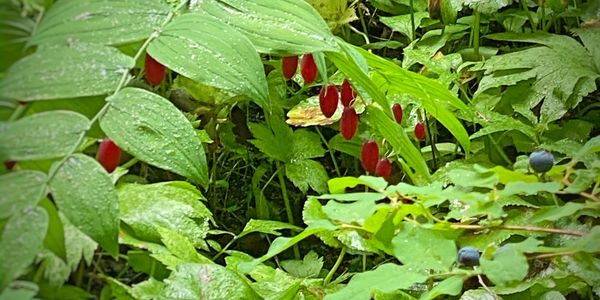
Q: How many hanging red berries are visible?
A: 11